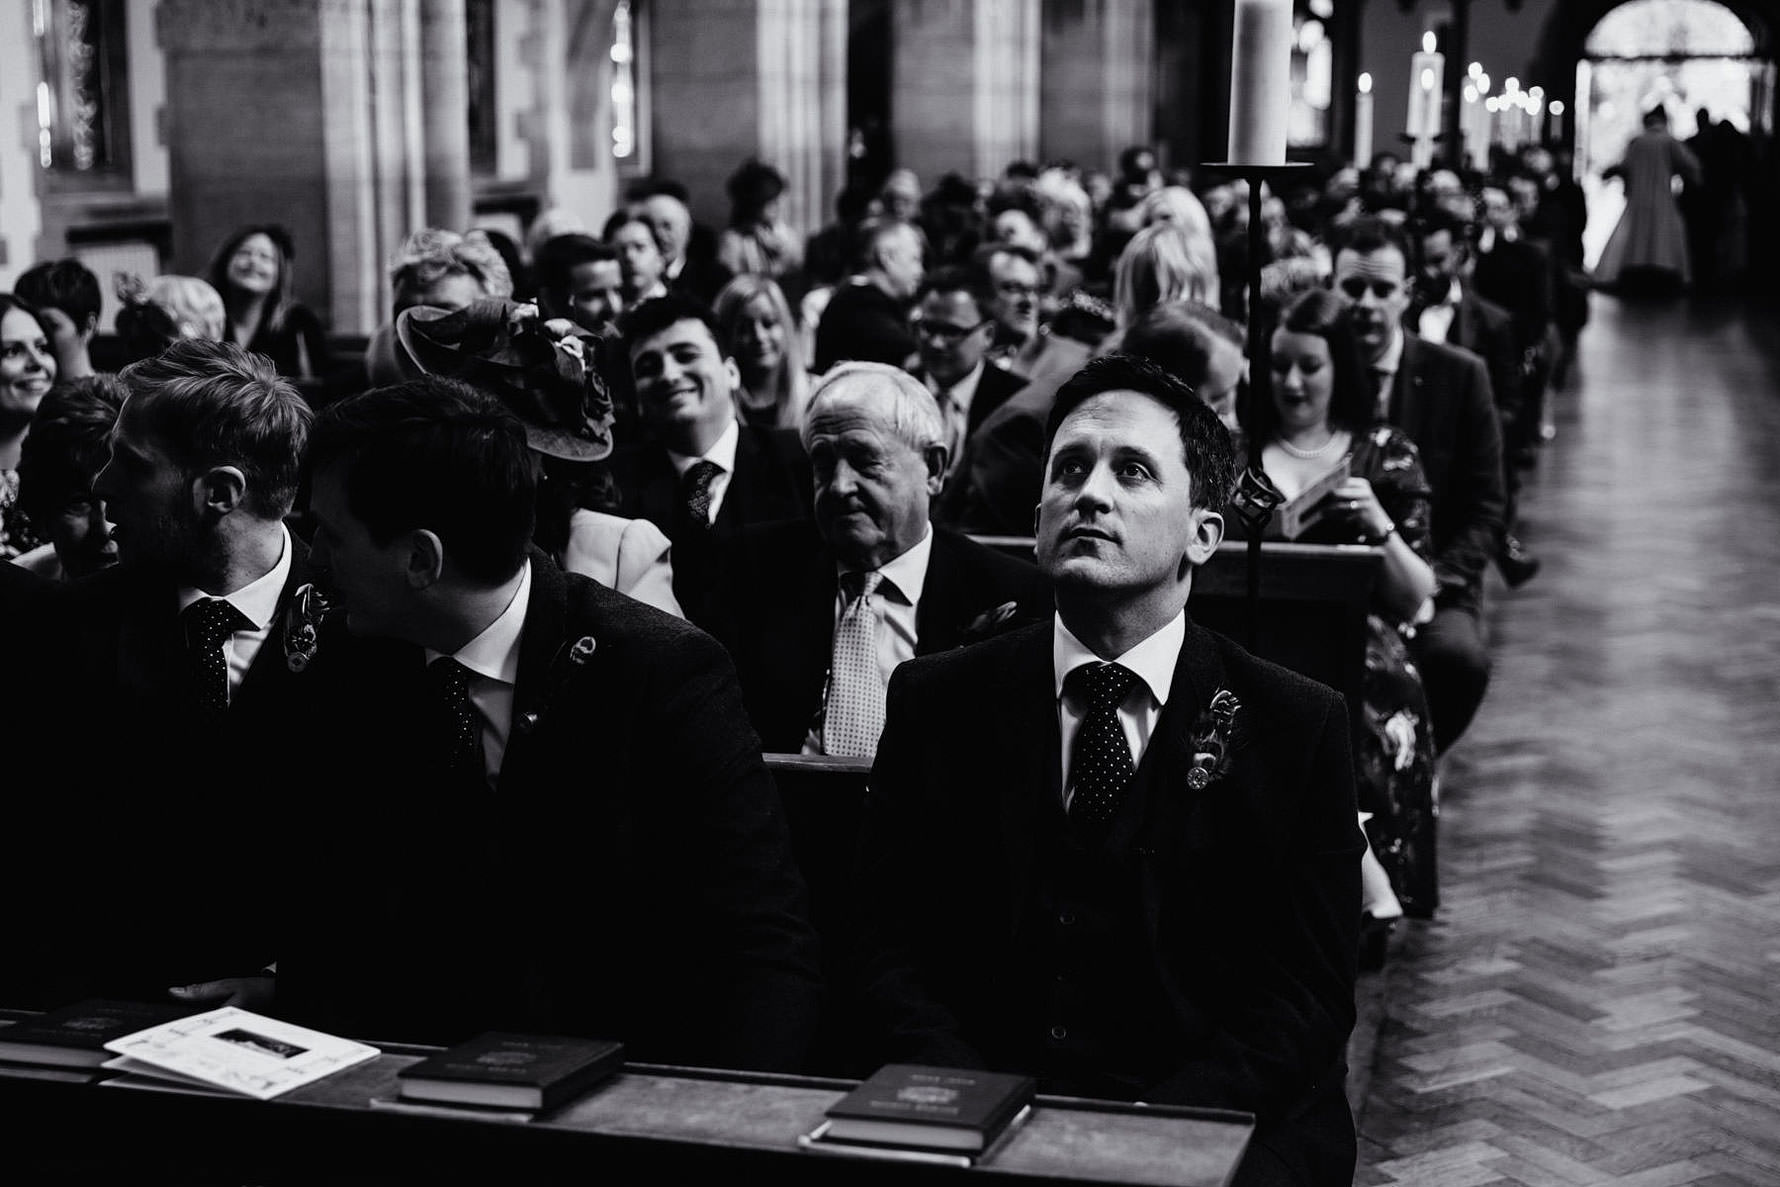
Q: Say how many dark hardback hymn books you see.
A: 3